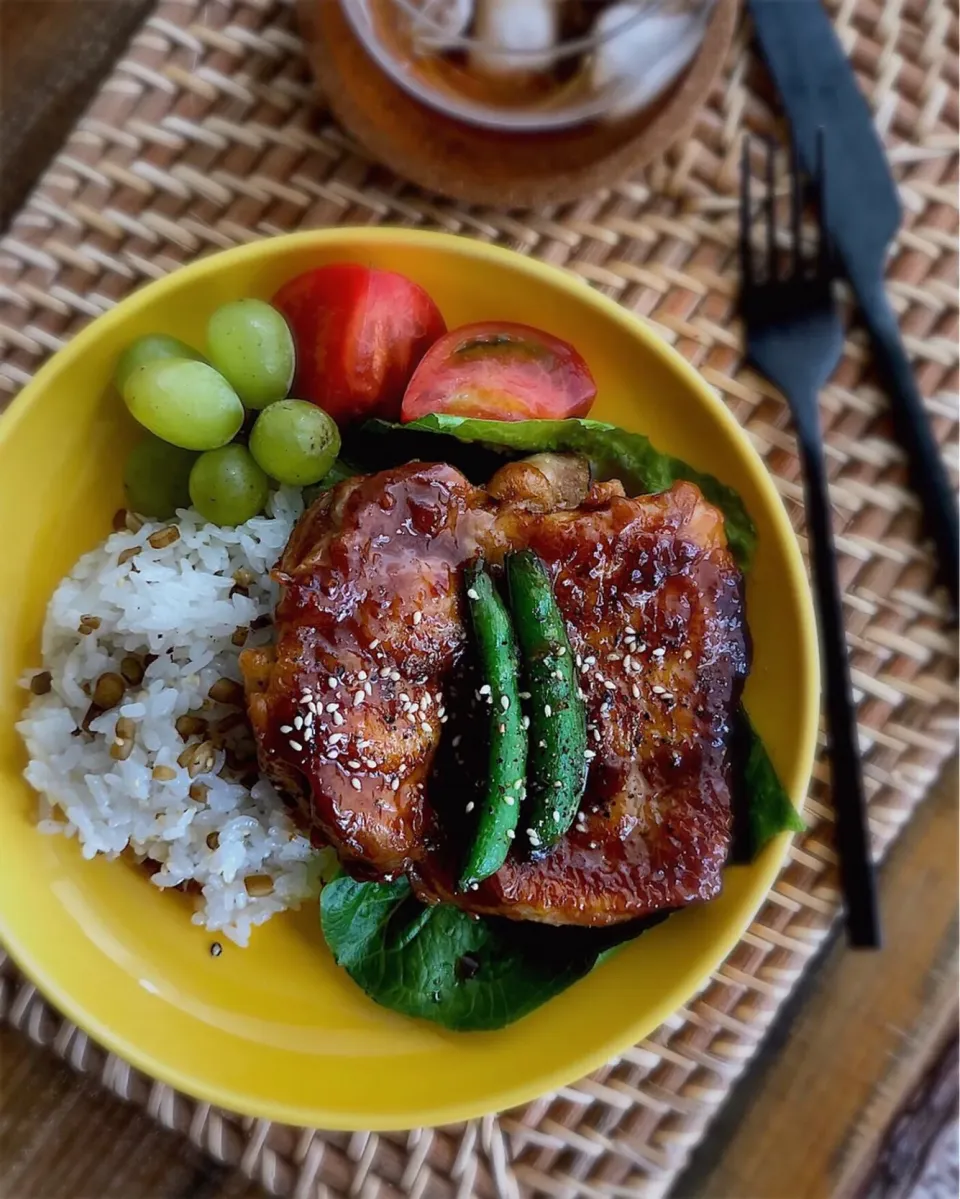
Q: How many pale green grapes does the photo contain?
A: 6